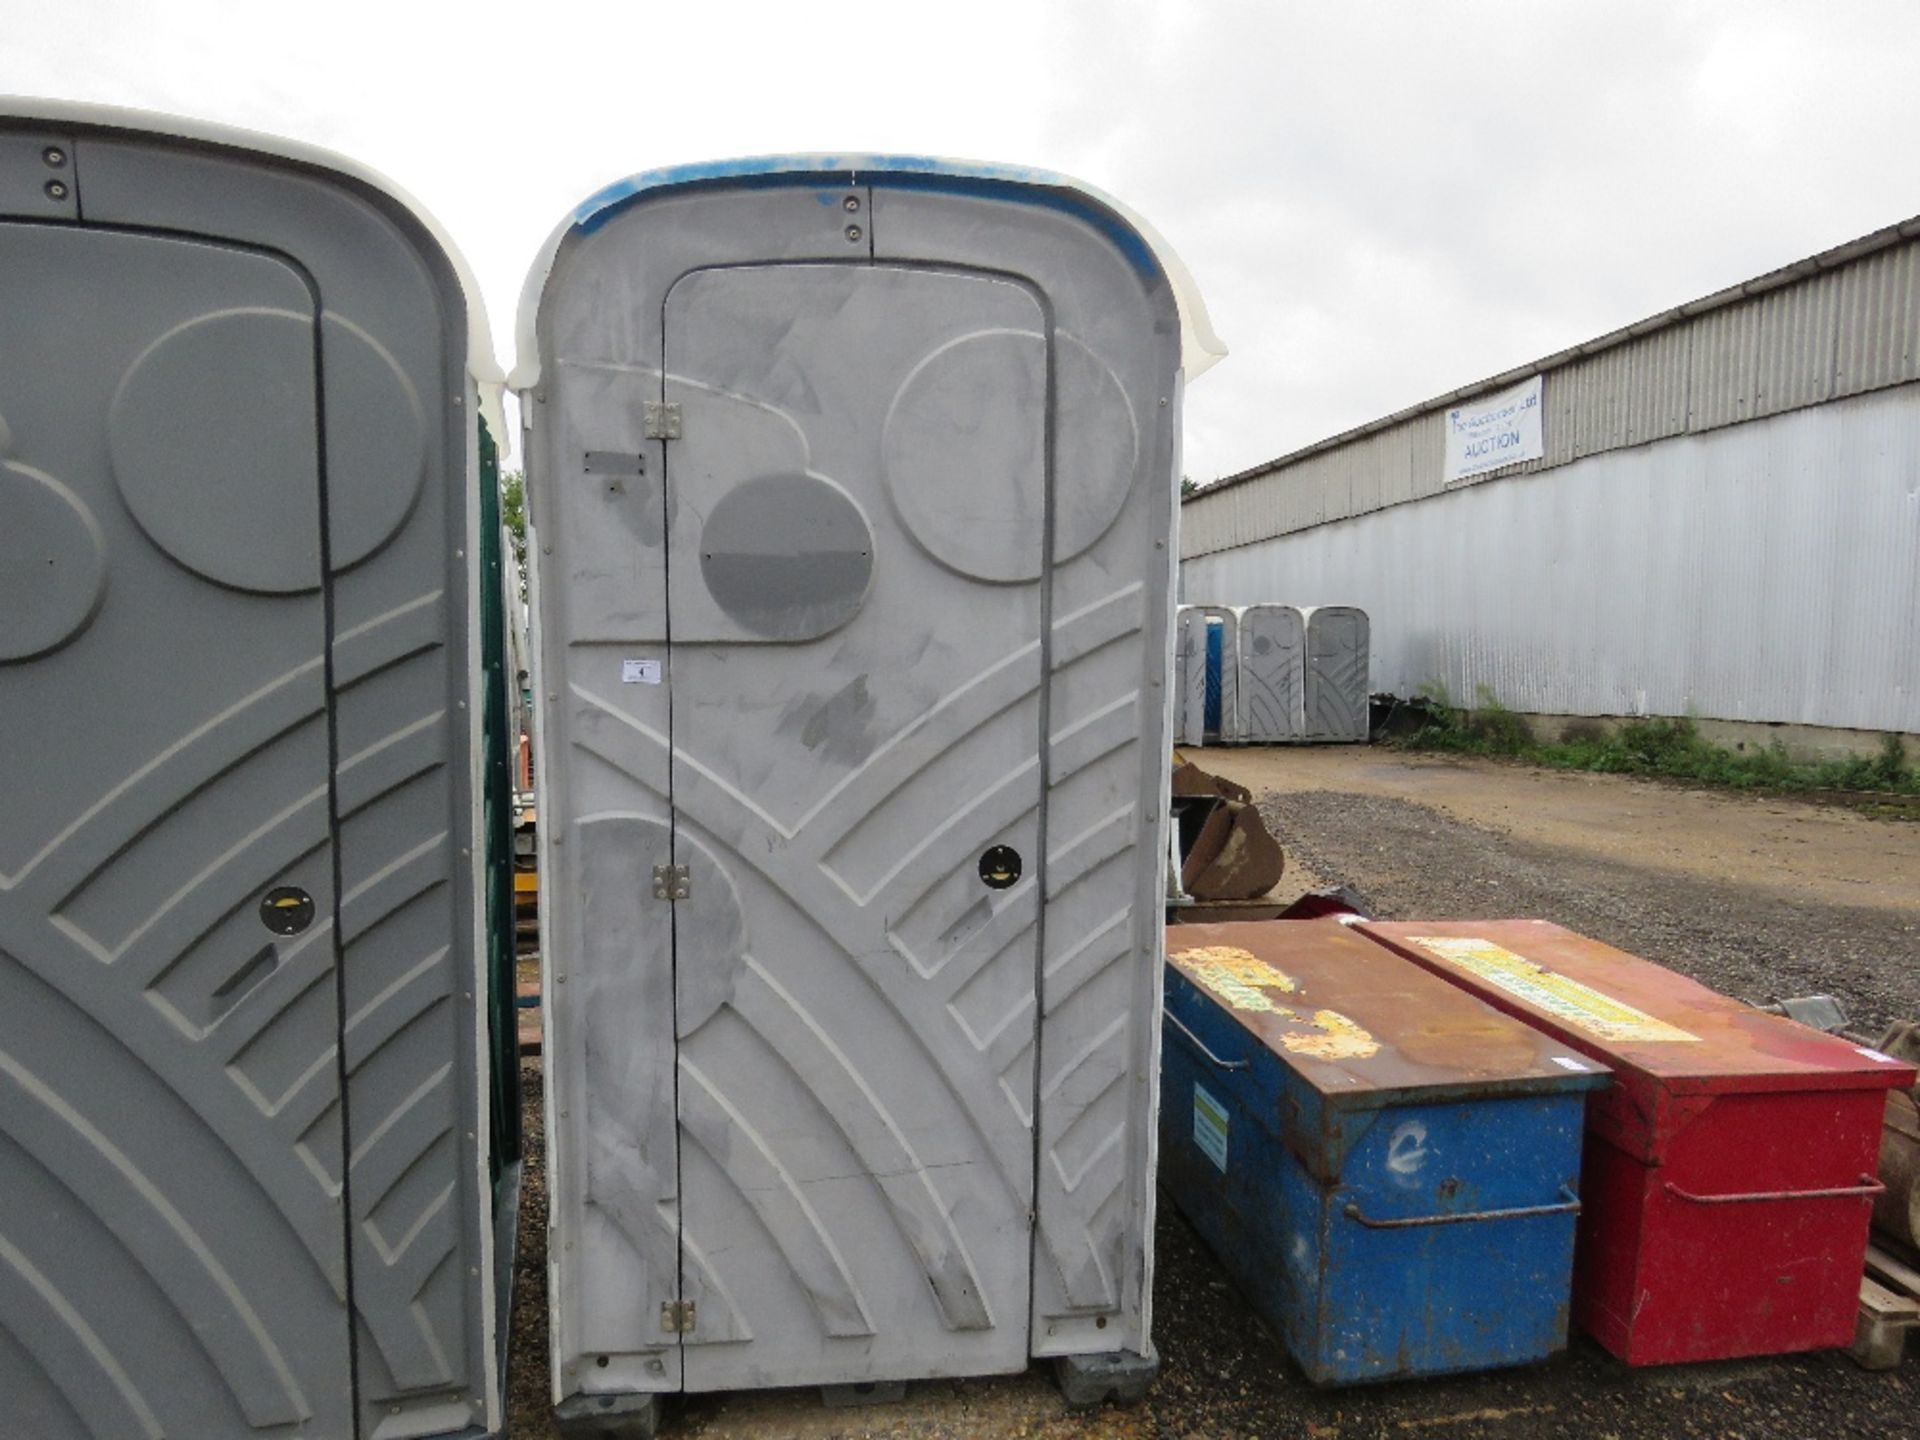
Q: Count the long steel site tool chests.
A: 2